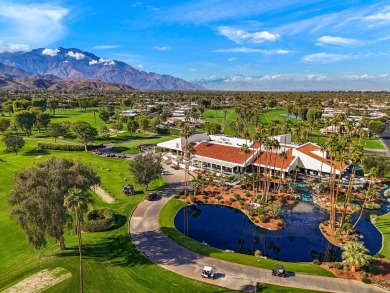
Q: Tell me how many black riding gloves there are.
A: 0